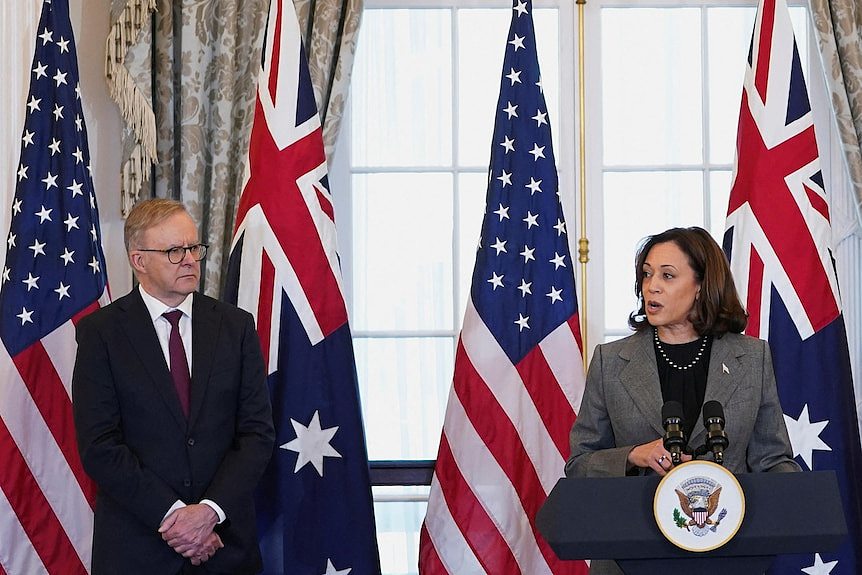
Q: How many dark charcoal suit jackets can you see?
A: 1